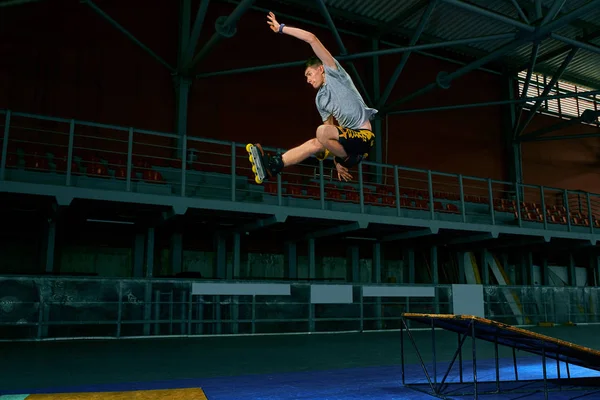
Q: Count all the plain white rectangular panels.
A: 4